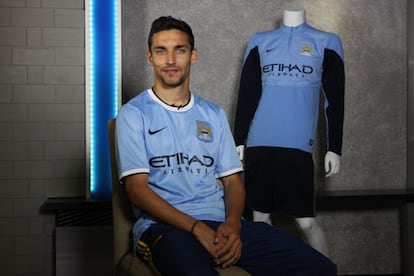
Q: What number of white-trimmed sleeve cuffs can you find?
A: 2